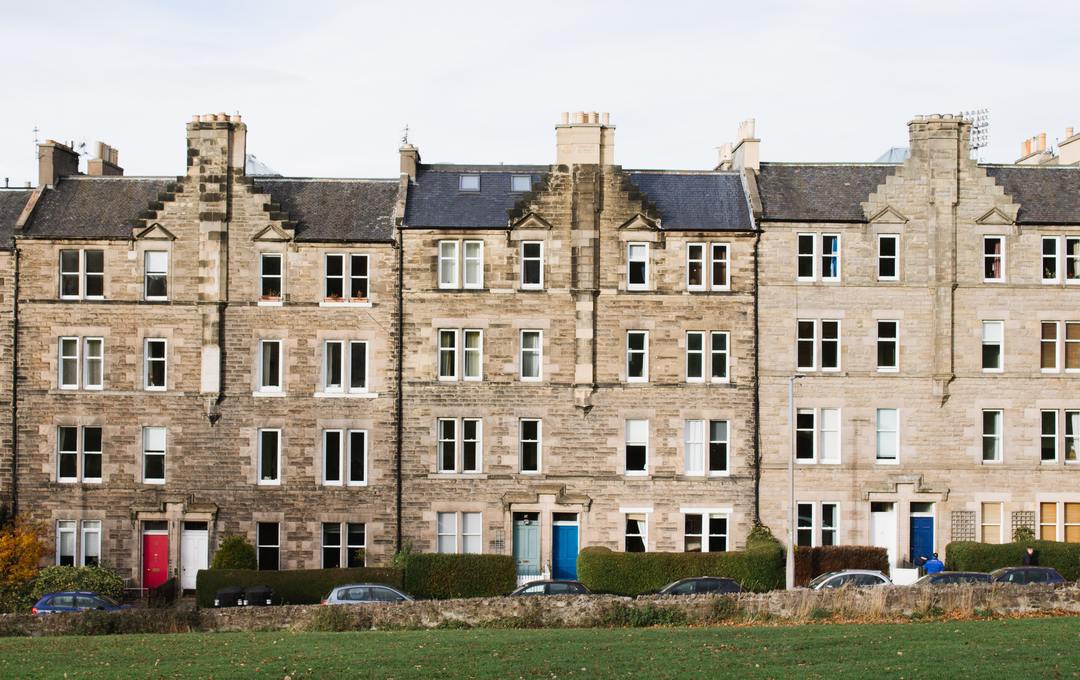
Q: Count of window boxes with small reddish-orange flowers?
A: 3